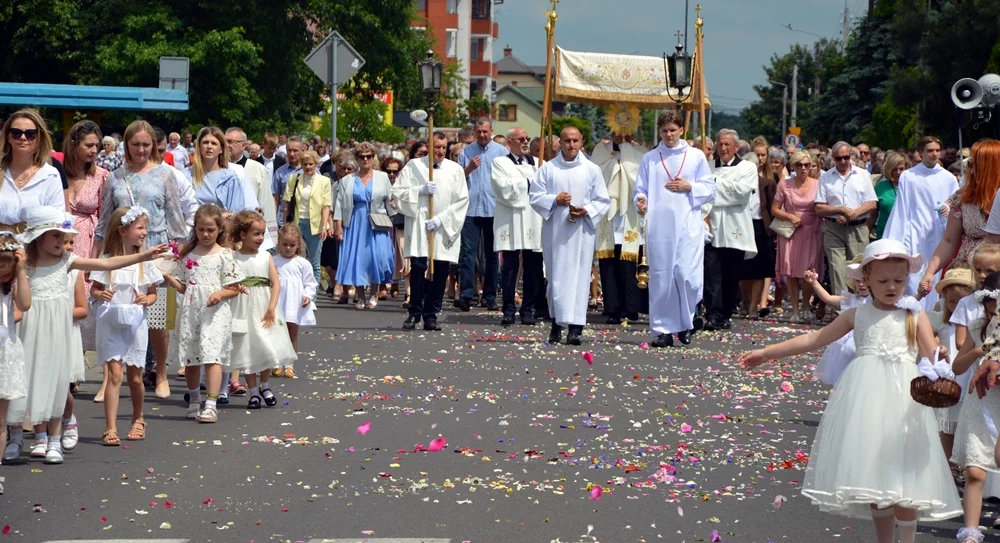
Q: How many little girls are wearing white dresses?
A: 12